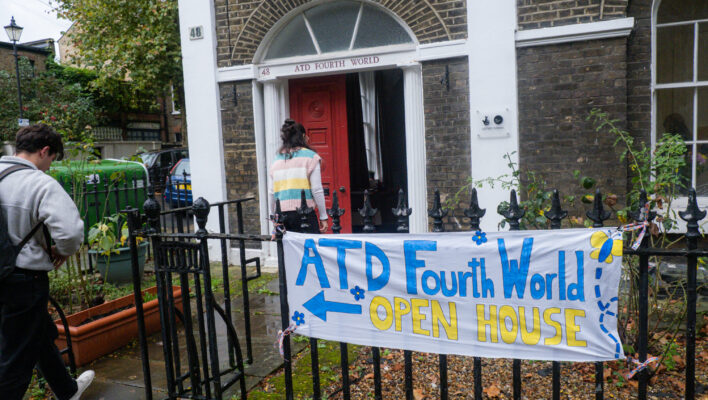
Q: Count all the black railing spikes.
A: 12